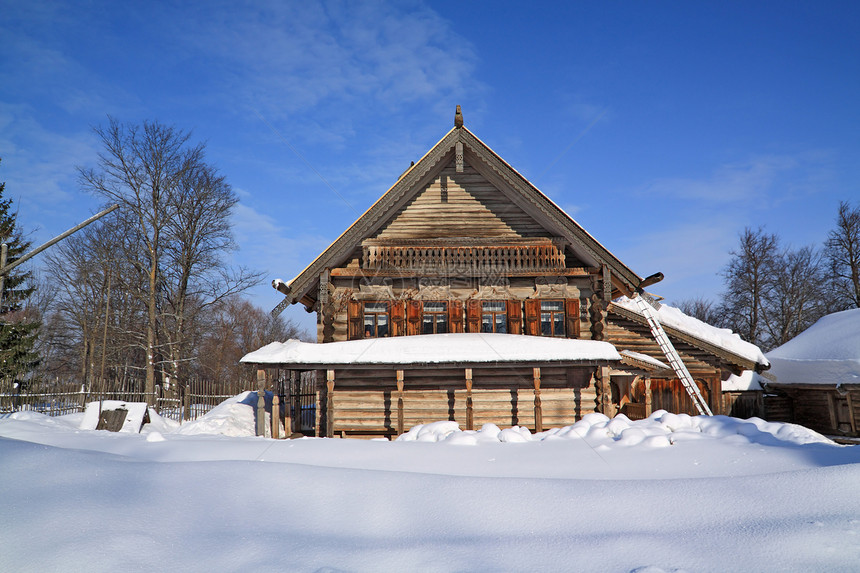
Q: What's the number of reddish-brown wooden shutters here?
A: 8